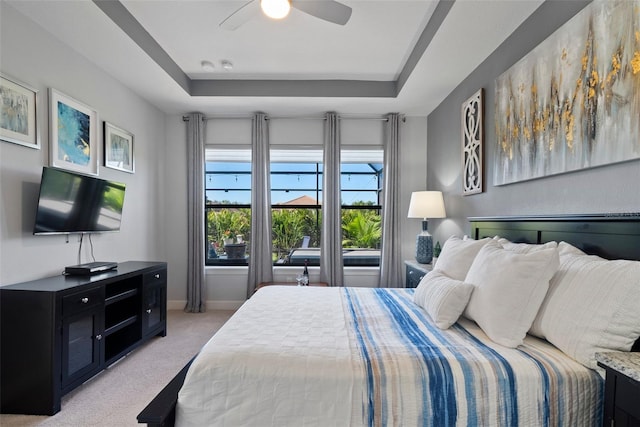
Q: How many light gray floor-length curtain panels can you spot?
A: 4